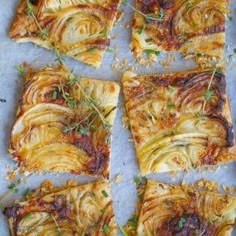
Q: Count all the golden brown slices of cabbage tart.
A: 6